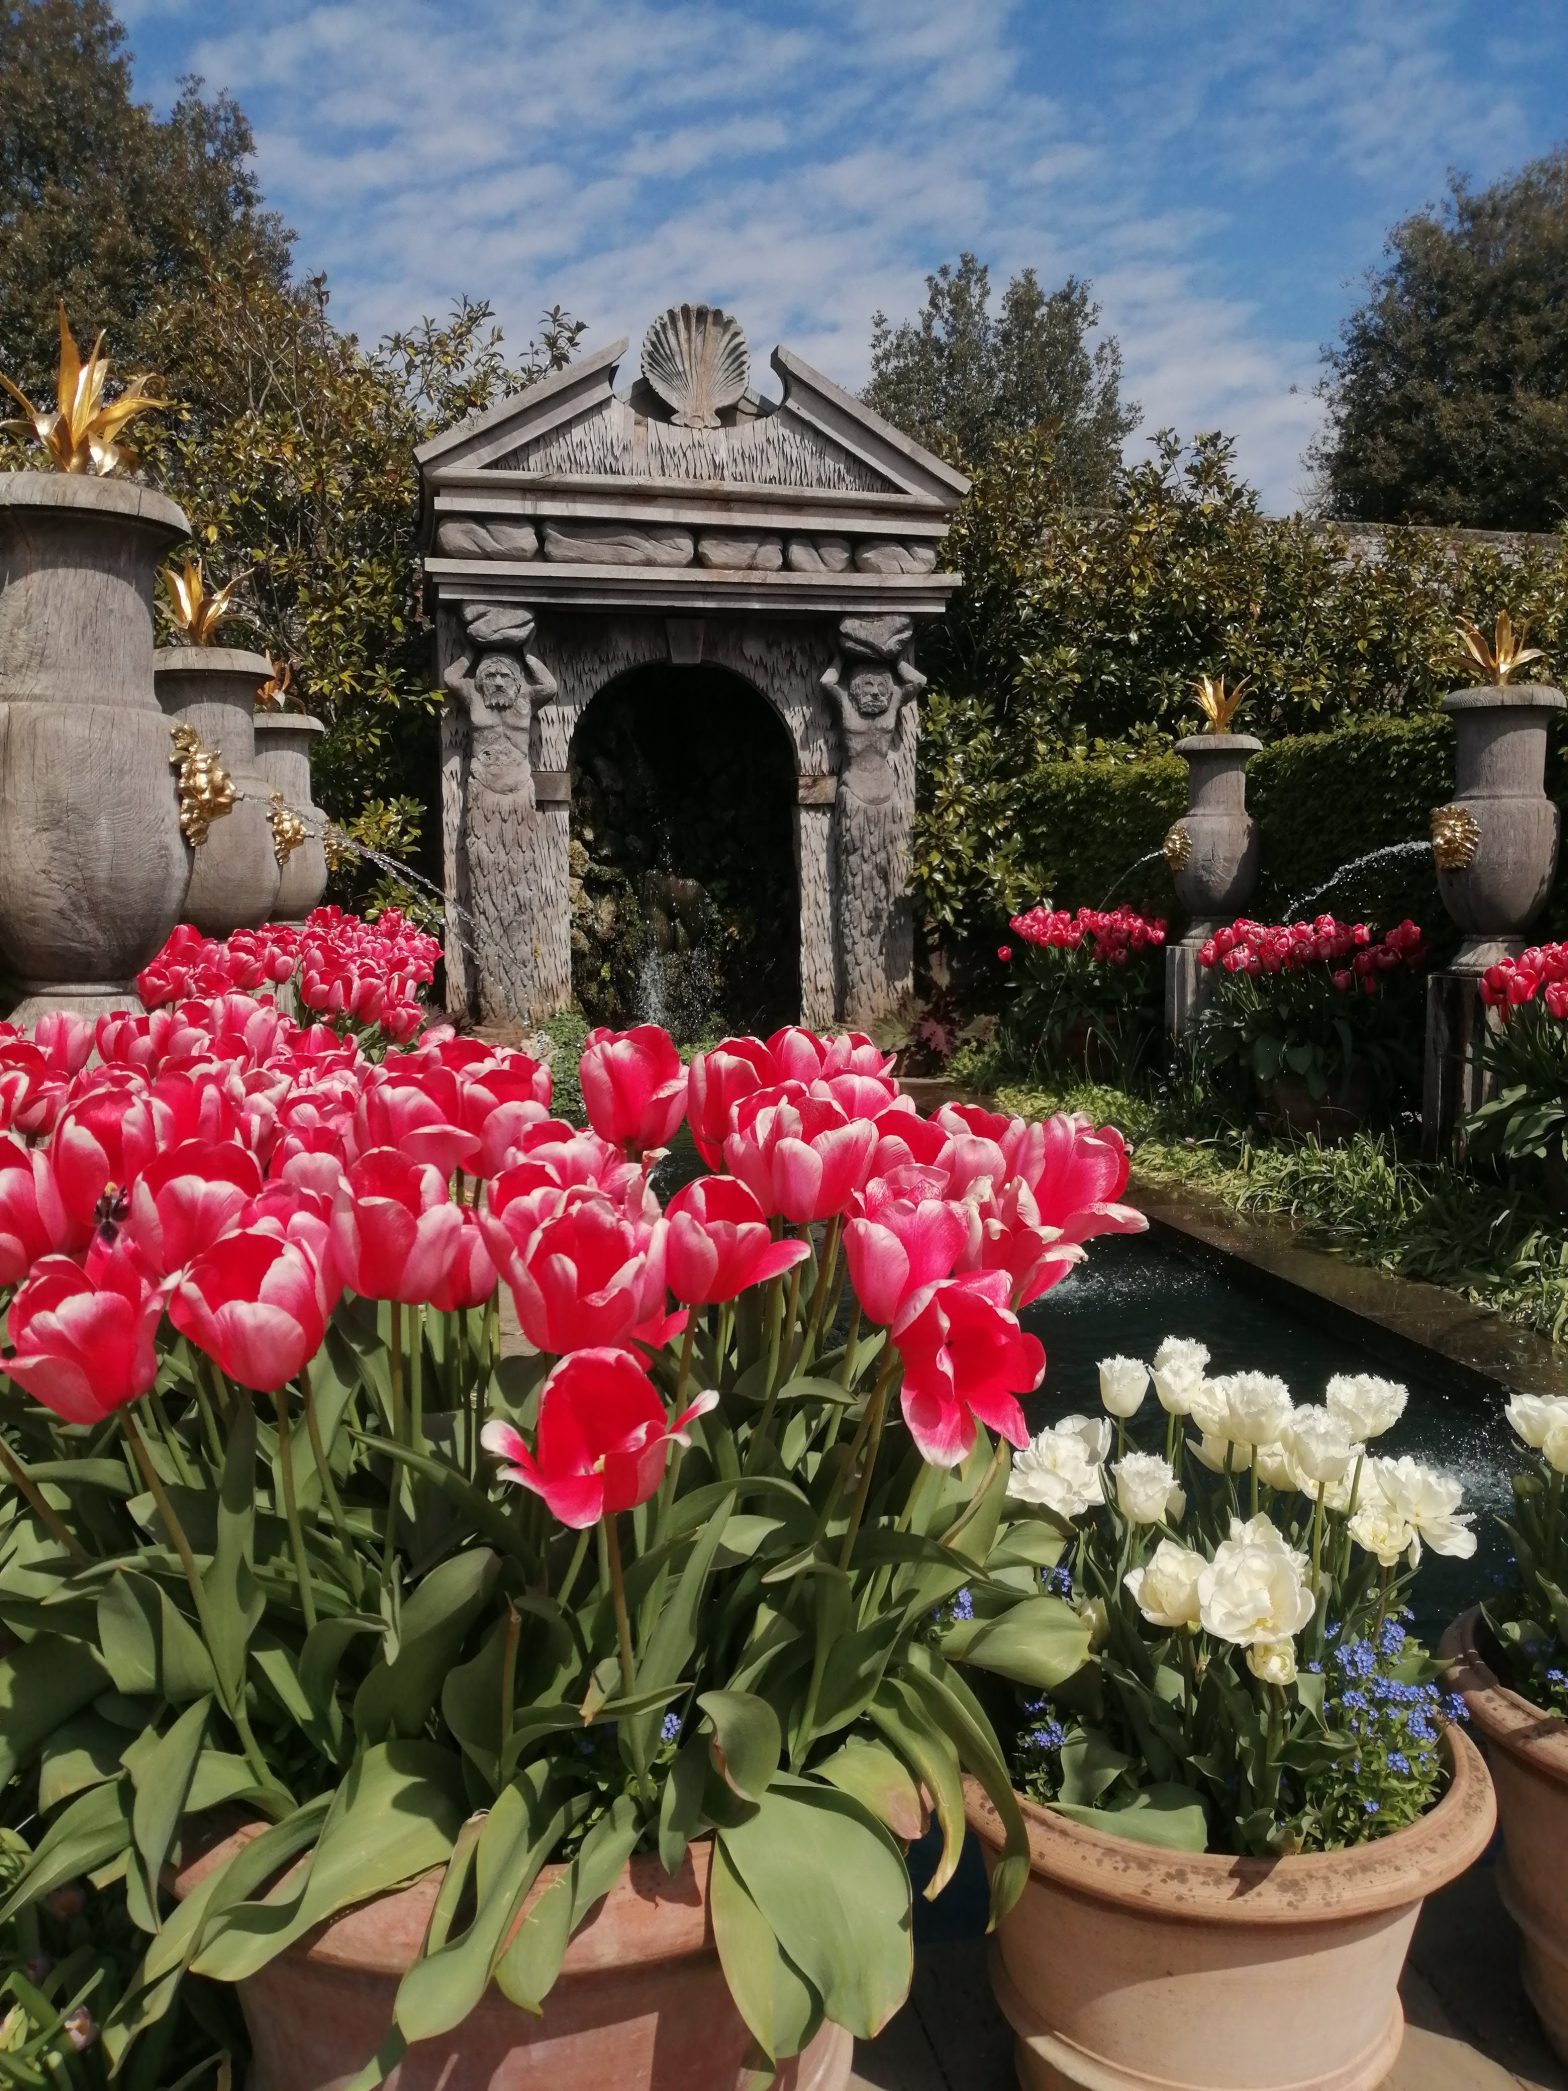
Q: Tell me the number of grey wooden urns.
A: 5